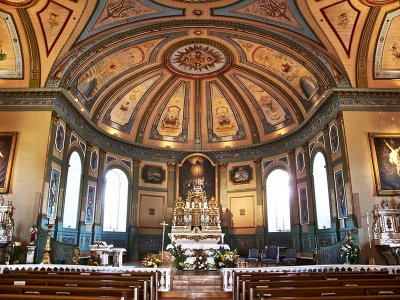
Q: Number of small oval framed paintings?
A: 2